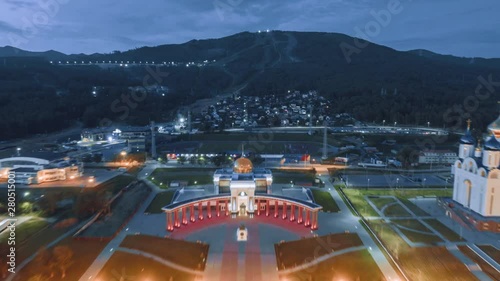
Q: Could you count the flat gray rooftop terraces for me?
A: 2